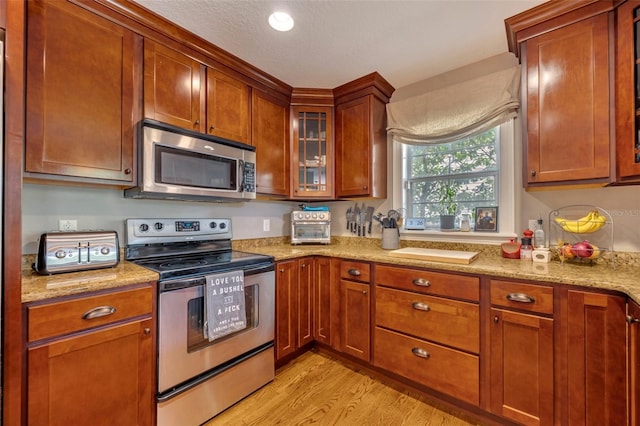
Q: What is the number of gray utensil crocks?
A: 1